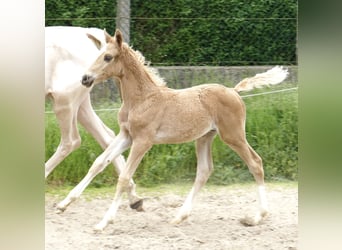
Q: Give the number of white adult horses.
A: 1